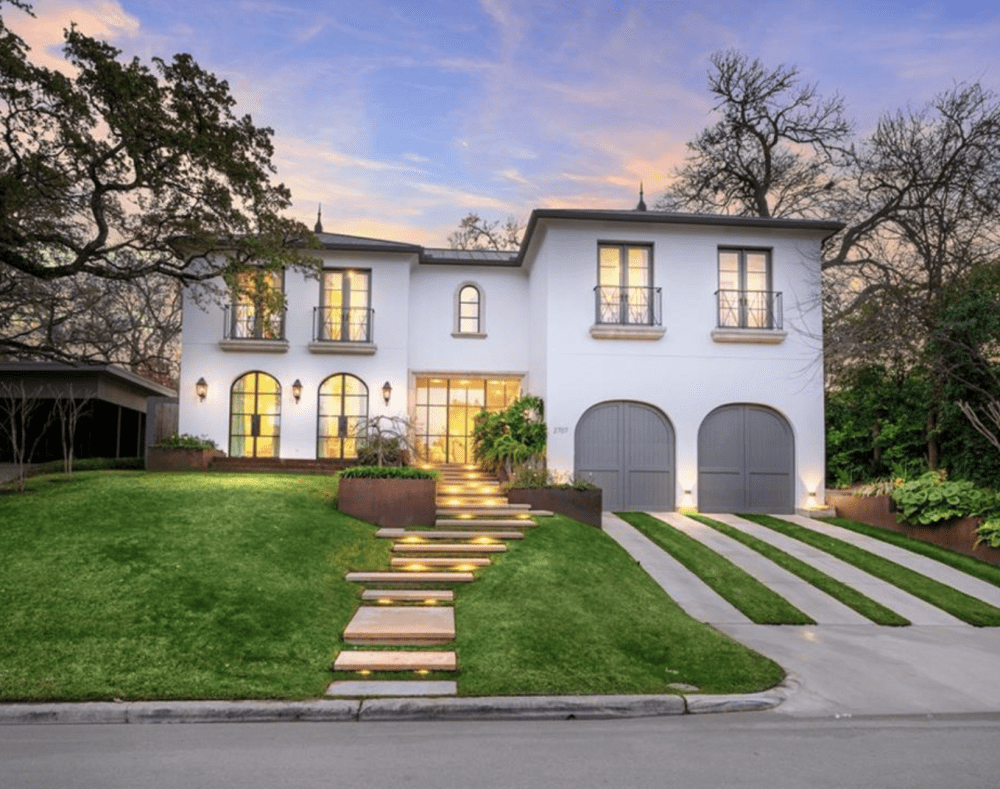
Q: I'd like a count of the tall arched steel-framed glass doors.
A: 2